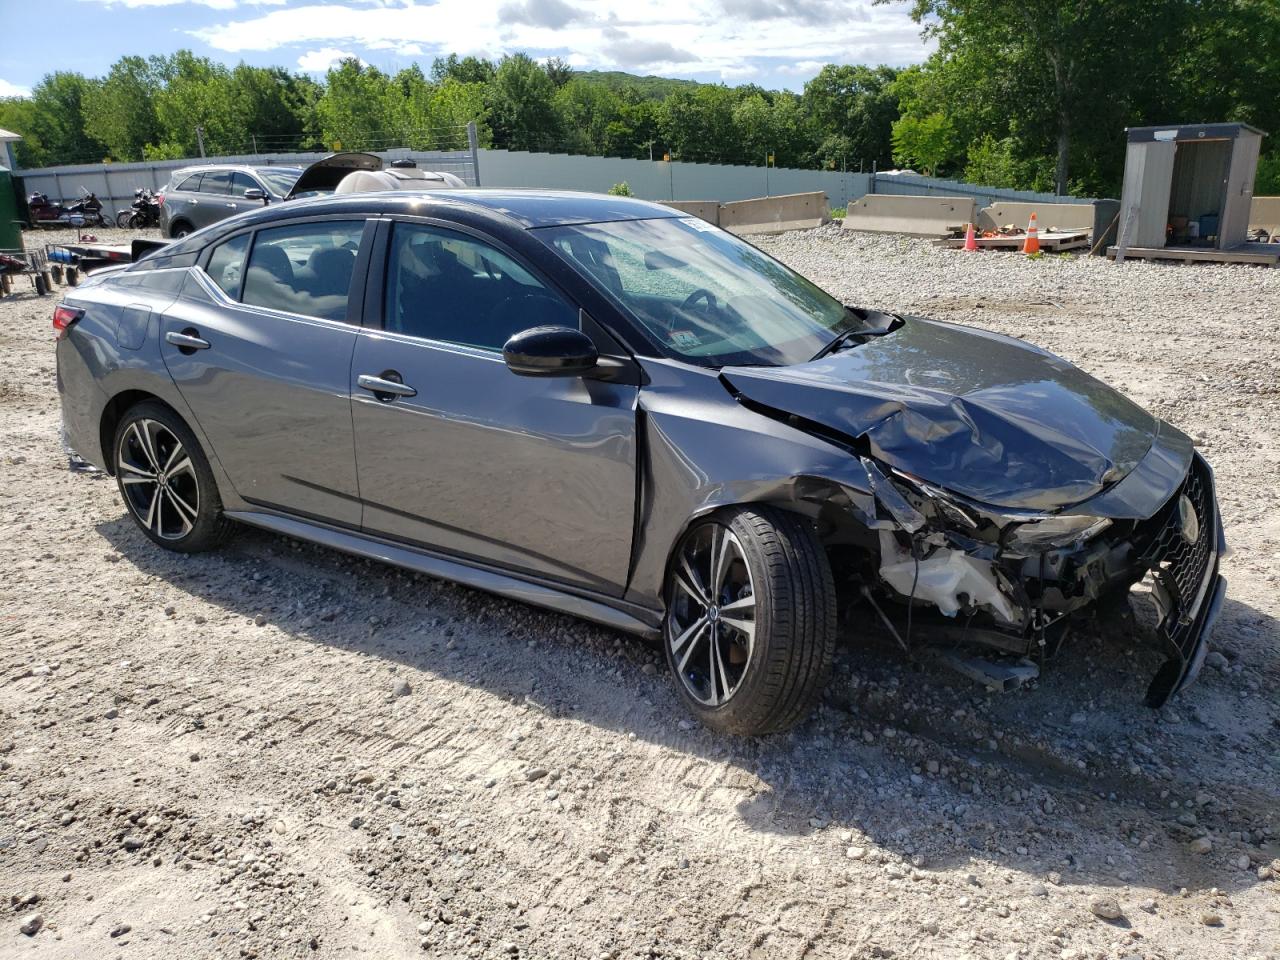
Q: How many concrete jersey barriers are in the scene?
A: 5